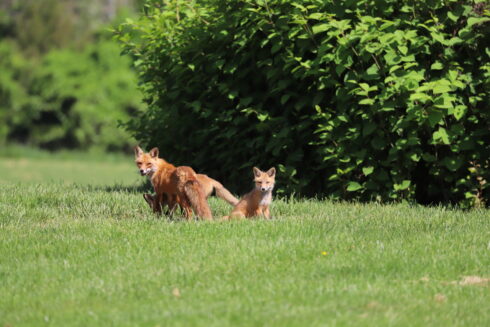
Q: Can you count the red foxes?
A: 3